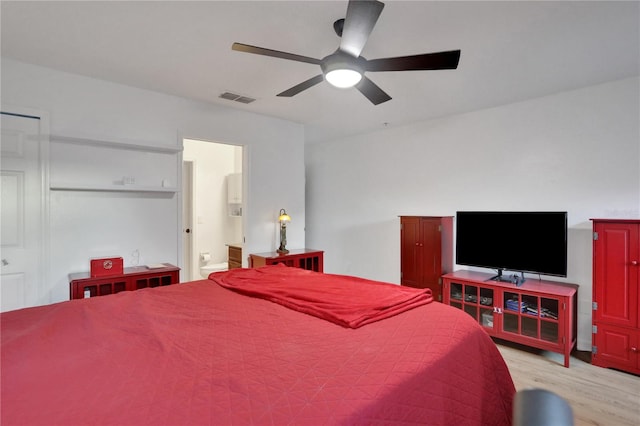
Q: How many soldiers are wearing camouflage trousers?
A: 0